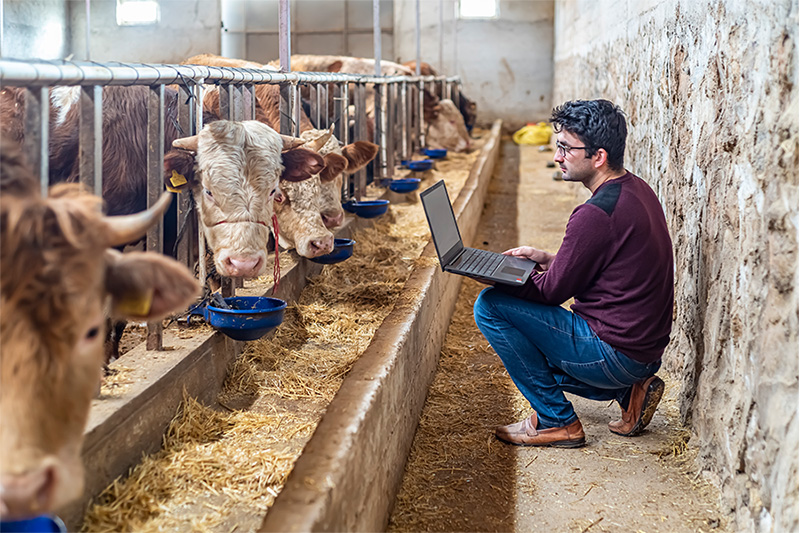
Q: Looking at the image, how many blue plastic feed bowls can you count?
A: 7